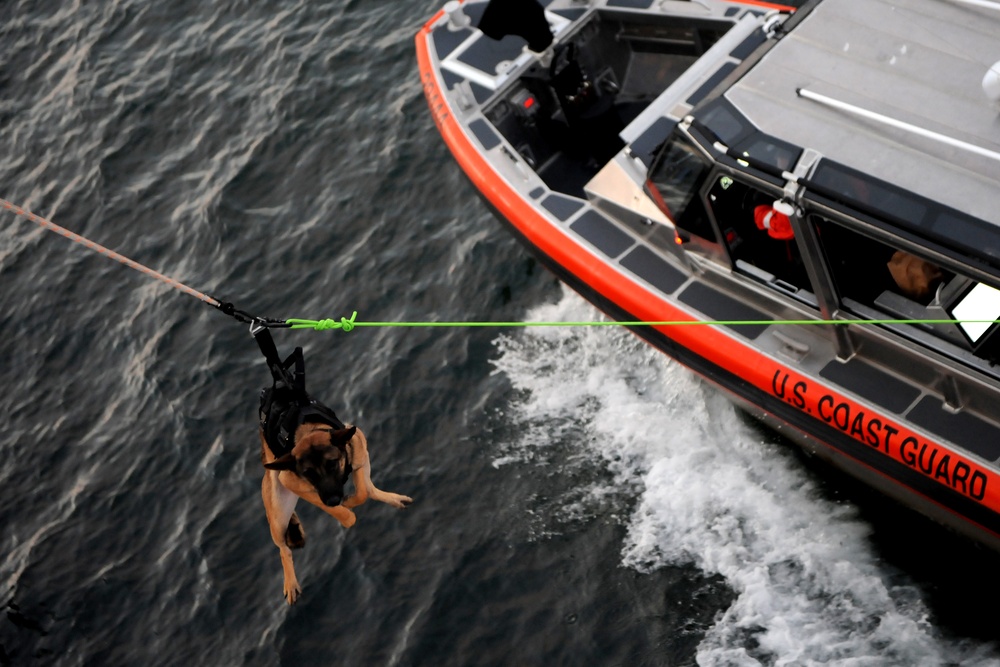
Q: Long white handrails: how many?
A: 2